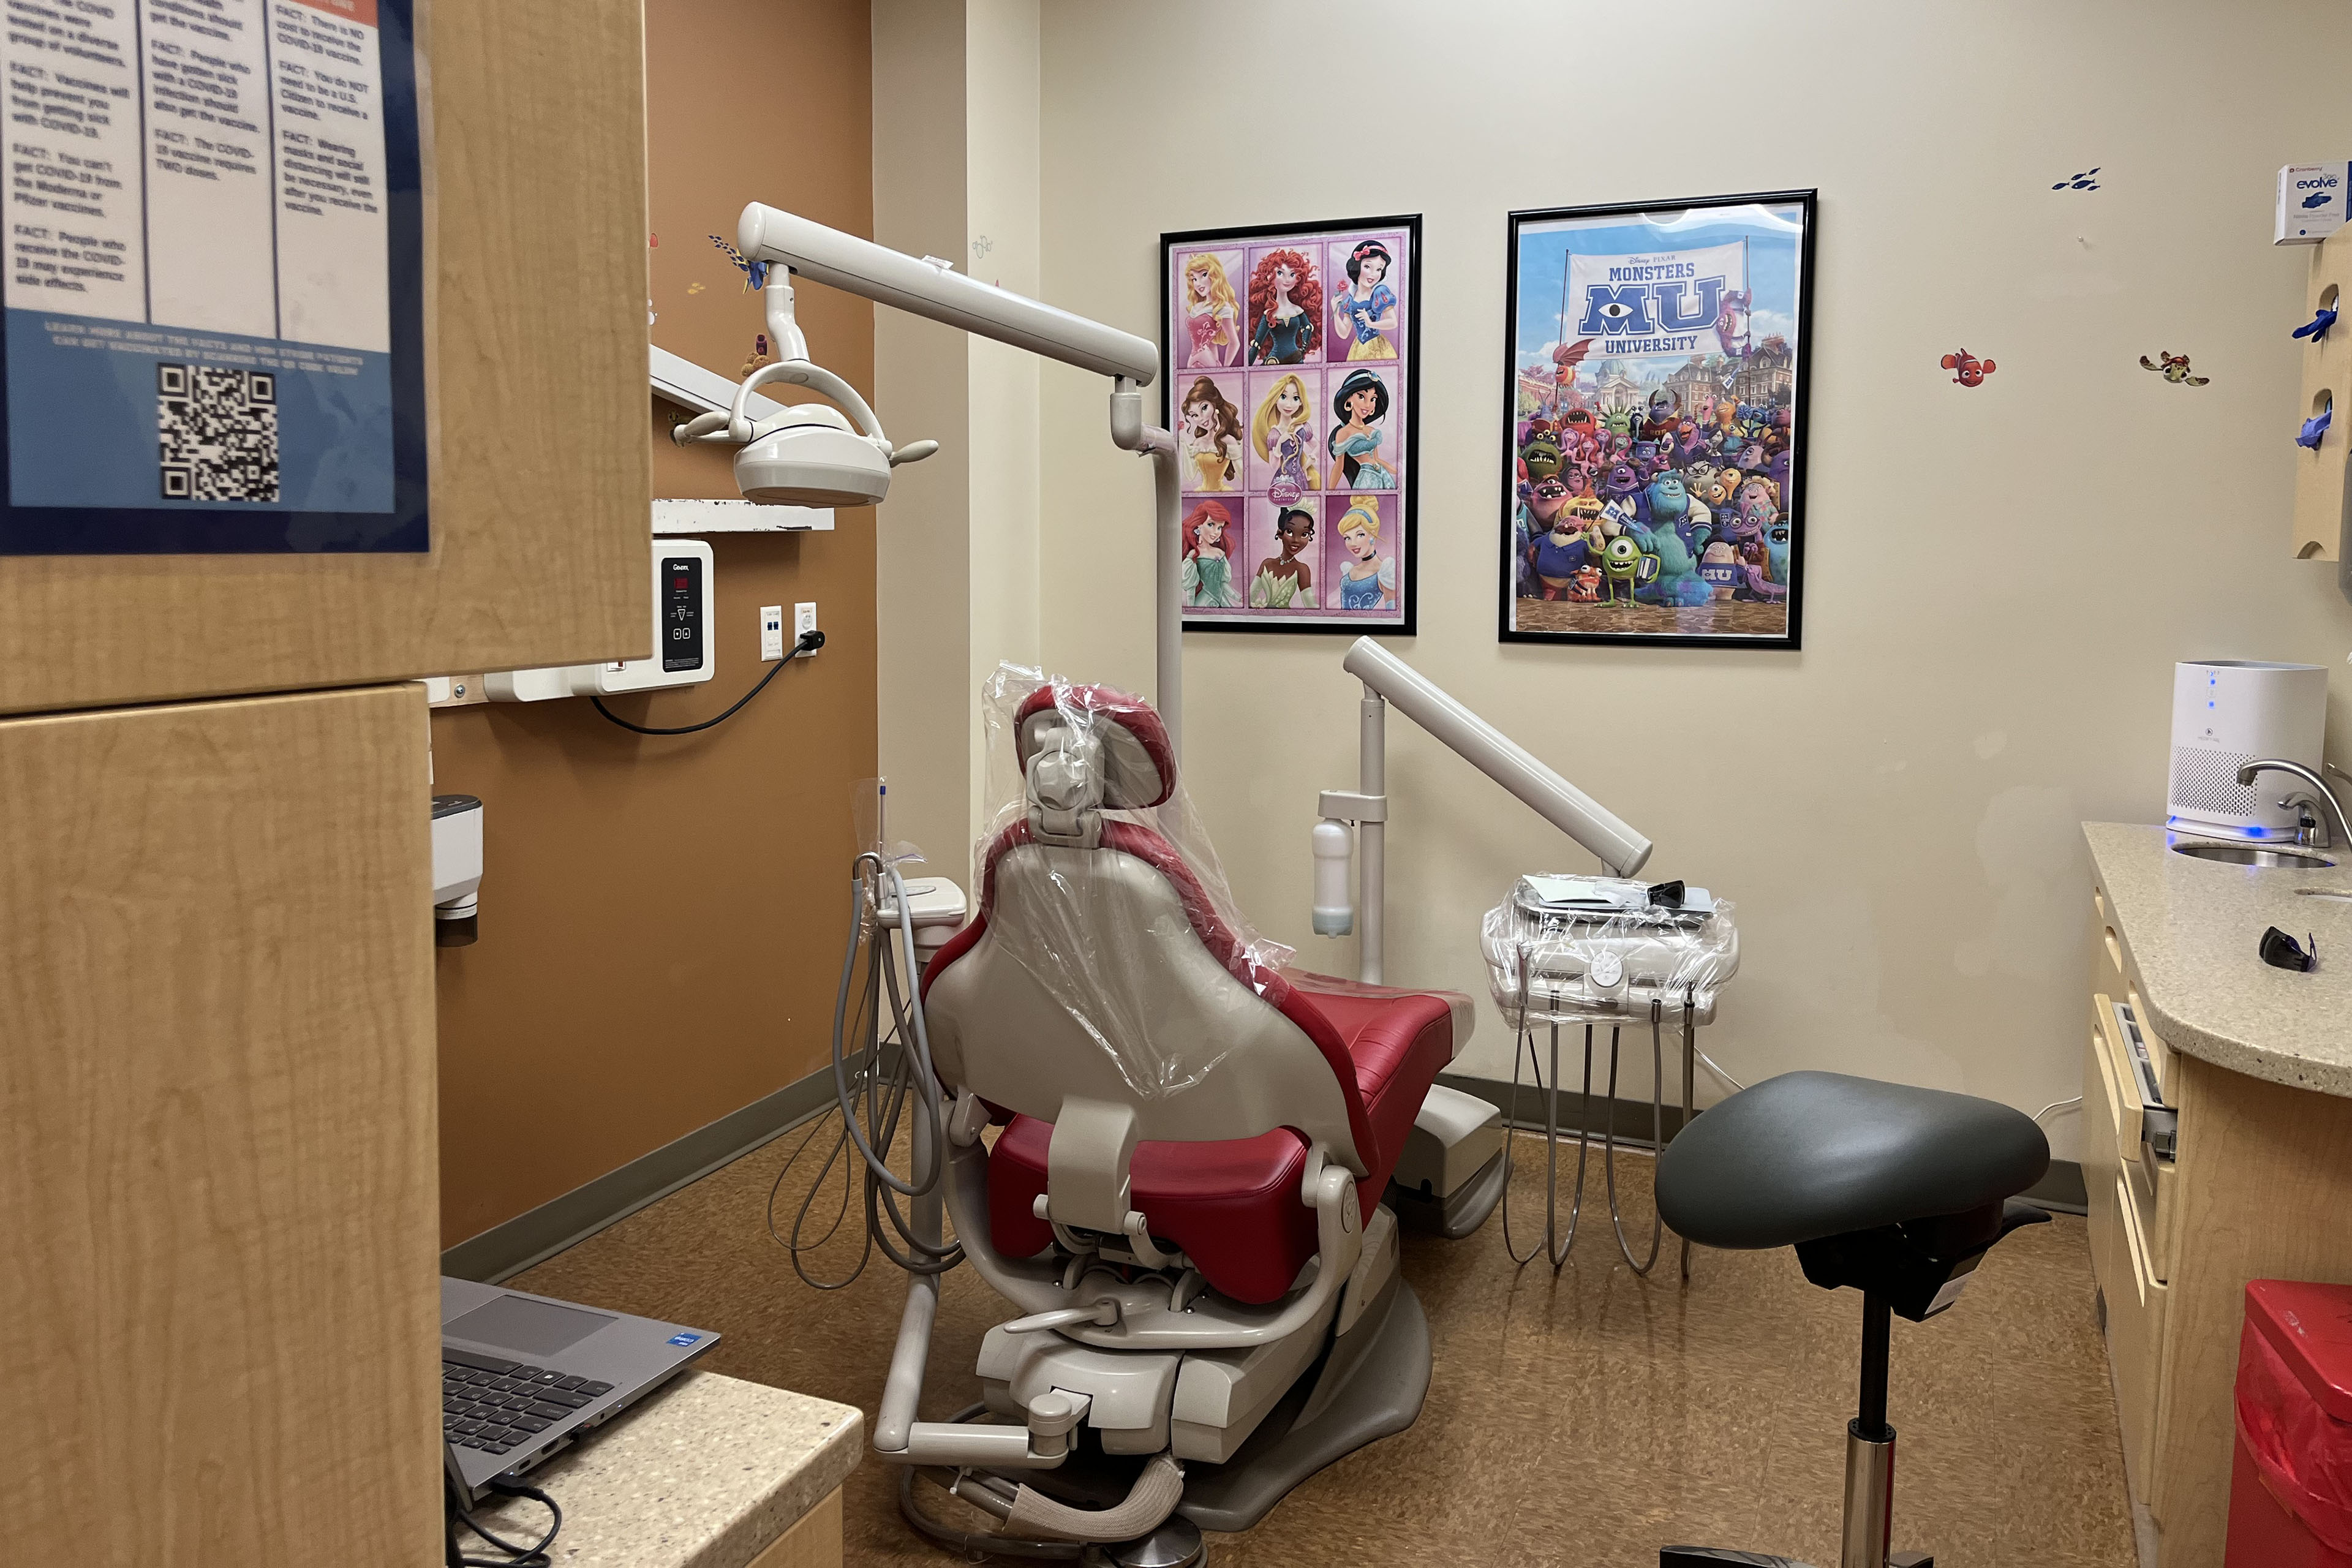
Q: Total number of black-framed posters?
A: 2